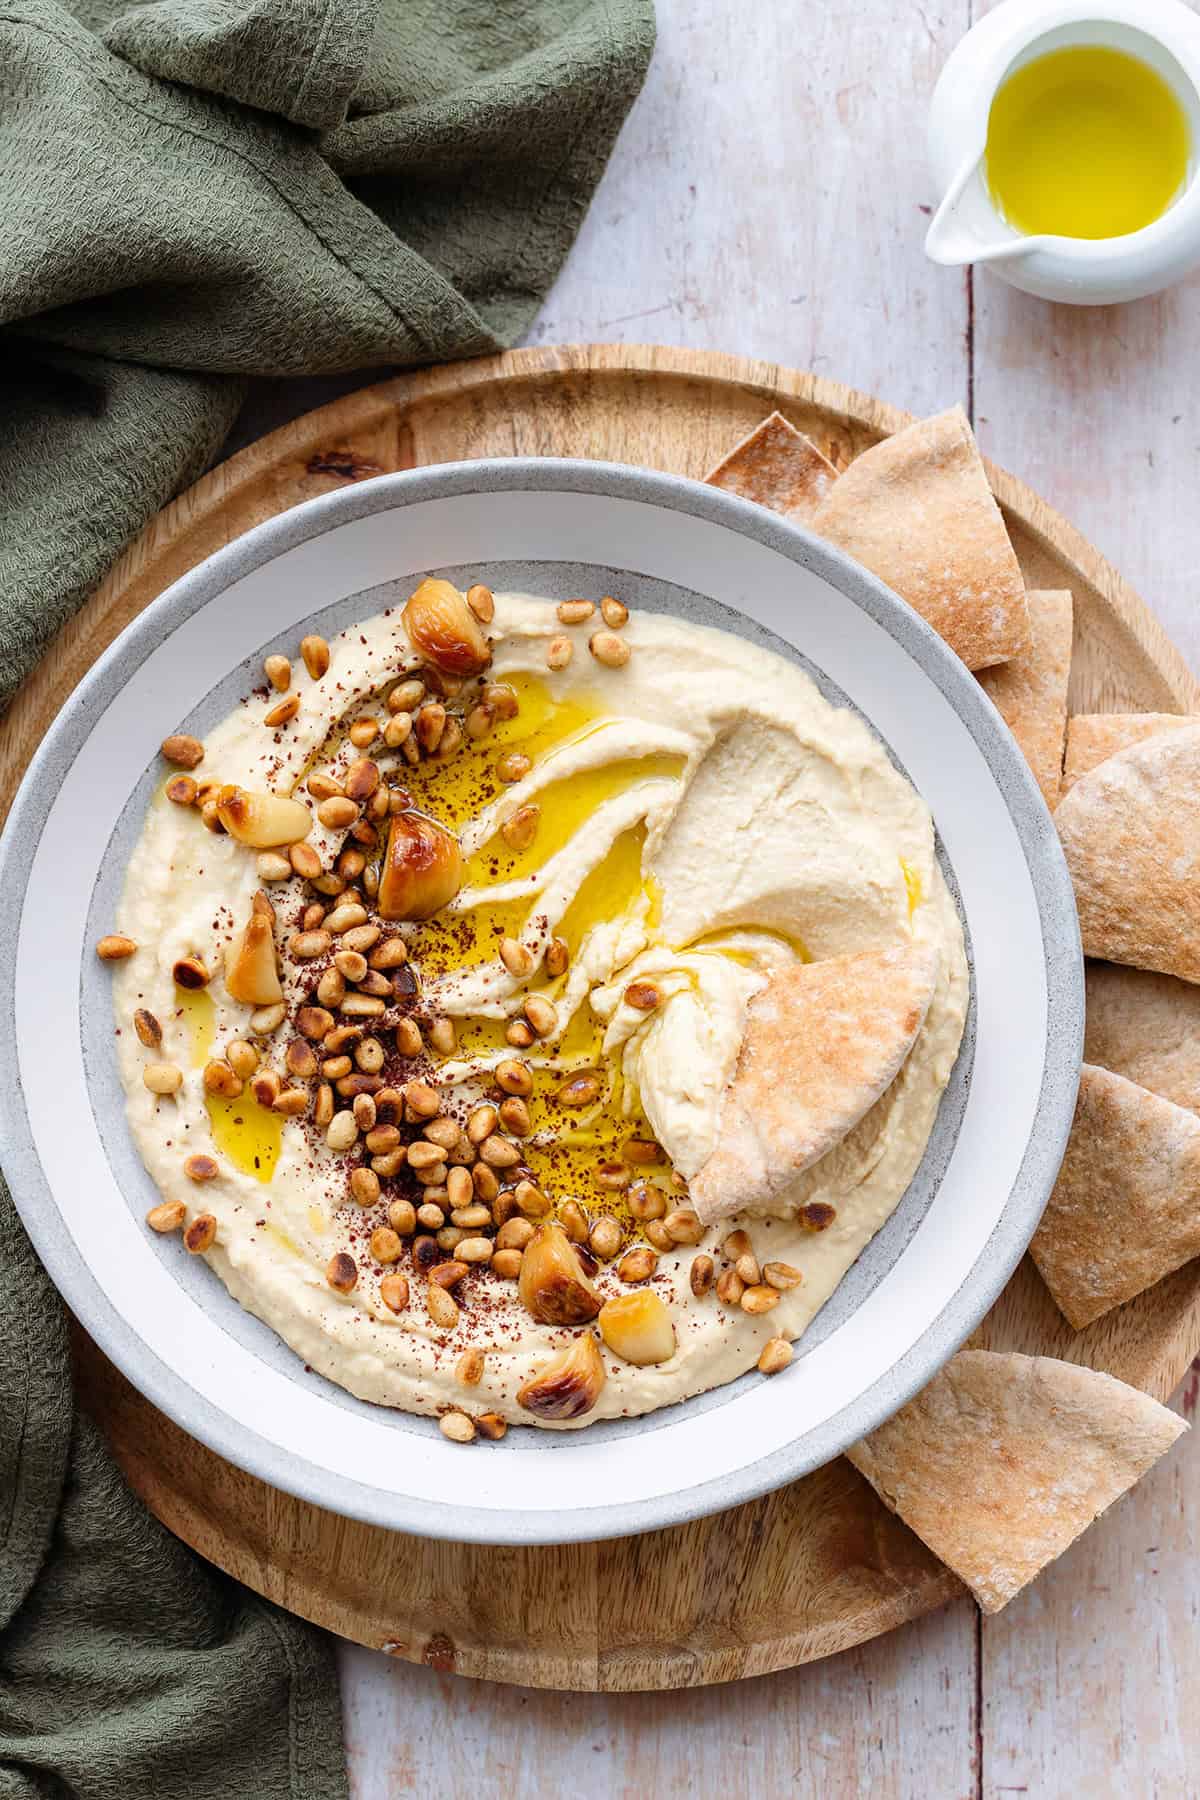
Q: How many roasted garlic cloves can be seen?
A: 7